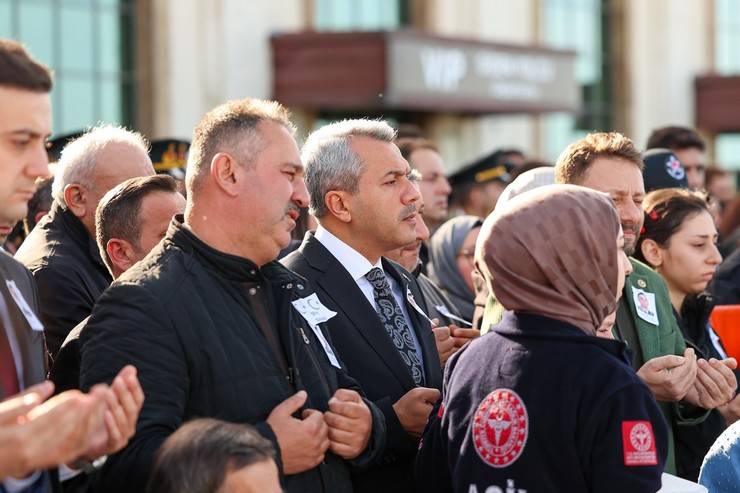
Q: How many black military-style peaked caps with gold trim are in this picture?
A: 2